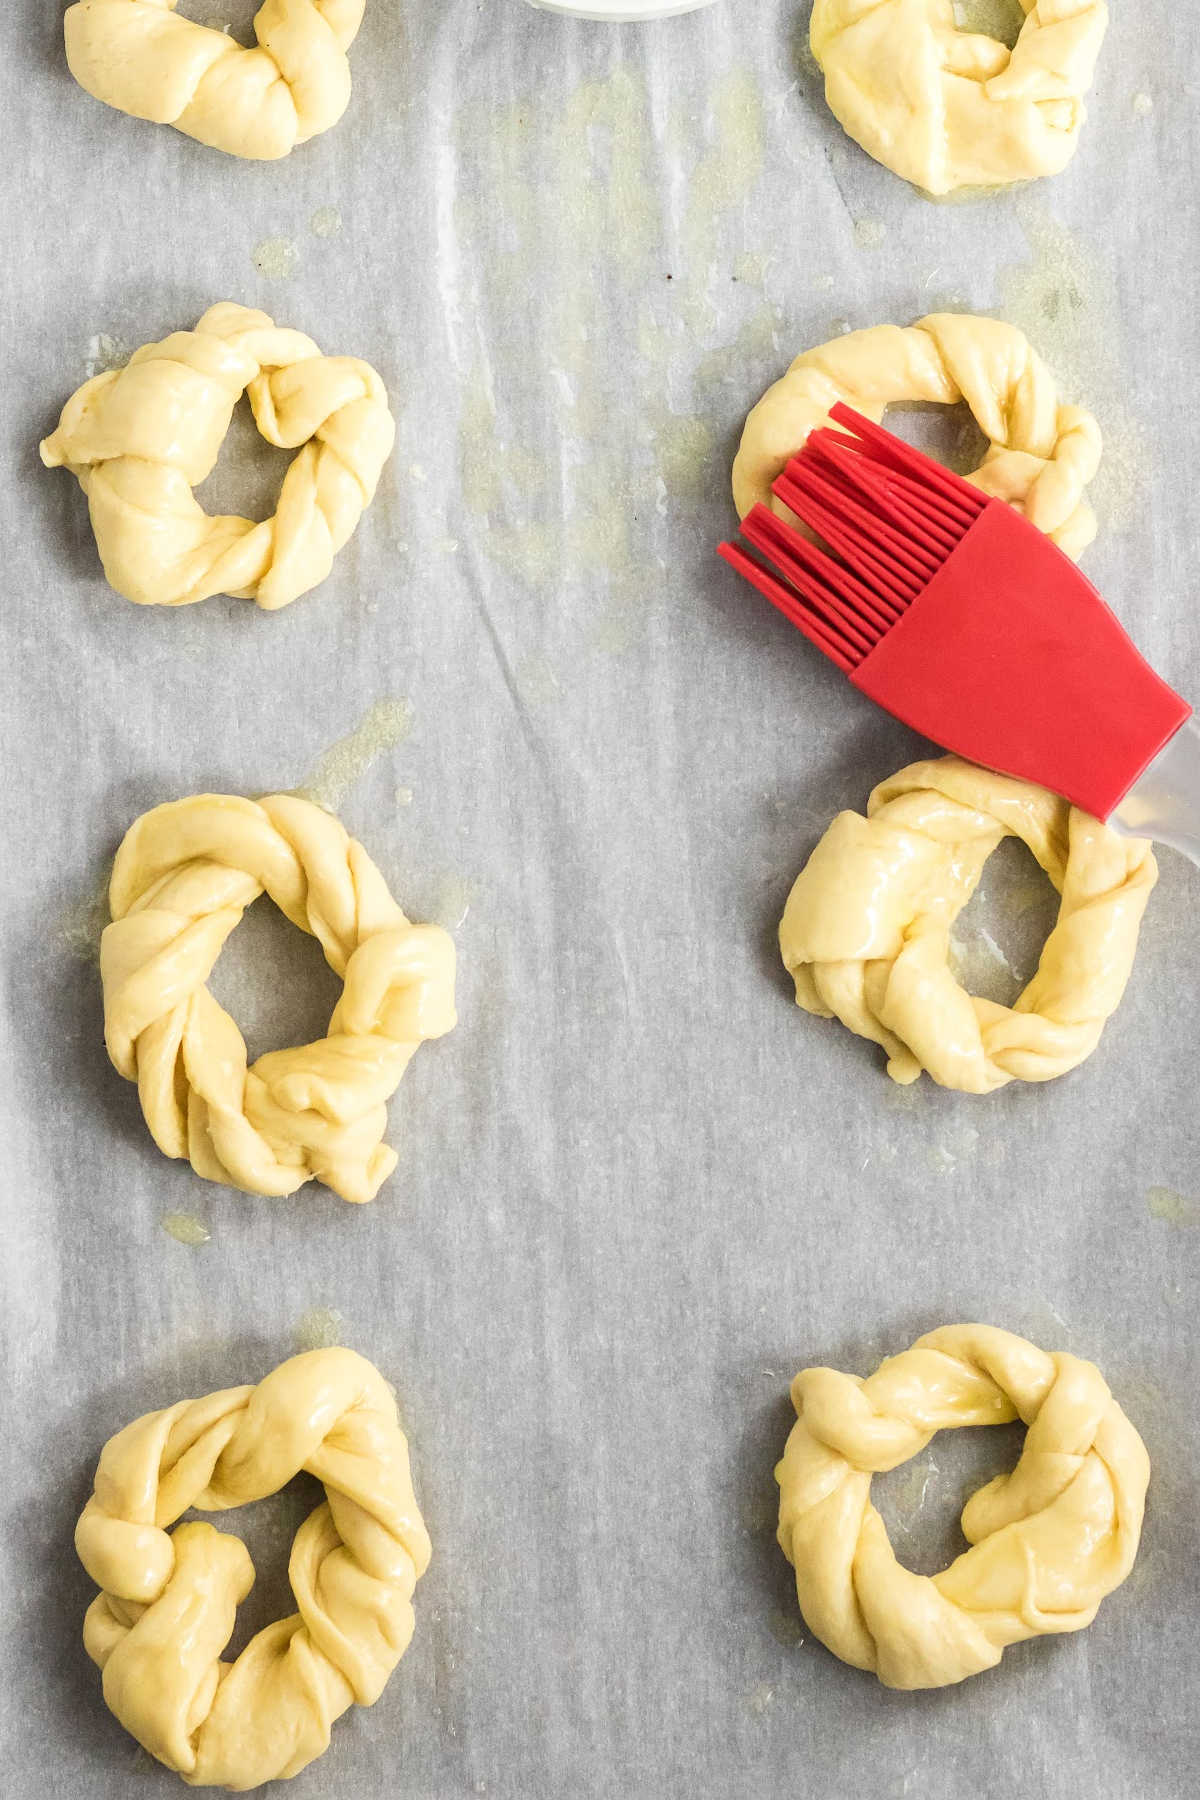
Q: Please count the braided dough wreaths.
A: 8